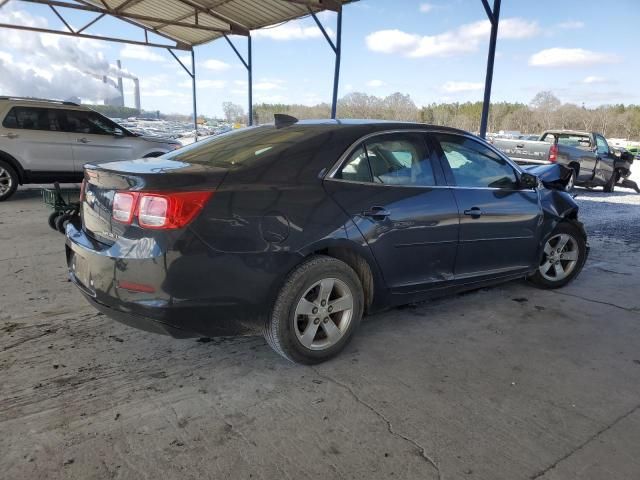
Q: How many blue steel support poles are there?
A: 4